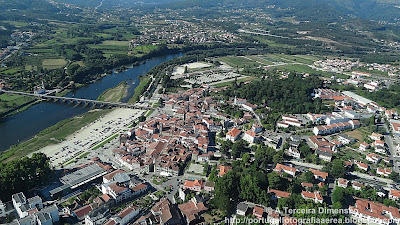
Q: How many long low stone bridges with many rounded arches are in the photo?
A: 1